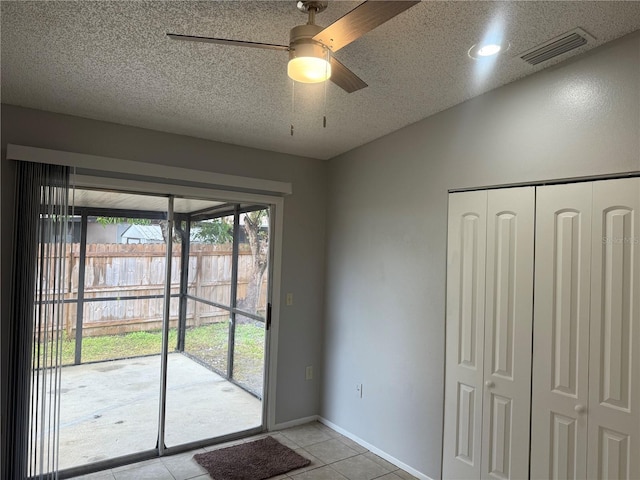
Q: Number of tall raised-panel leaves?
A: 4